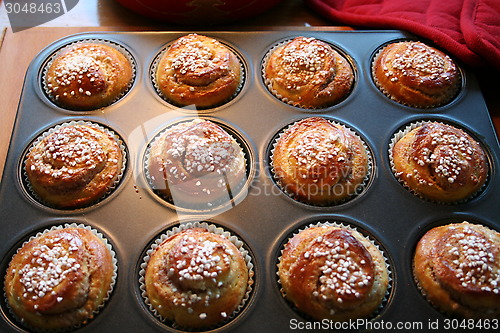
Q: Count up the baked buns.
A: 12